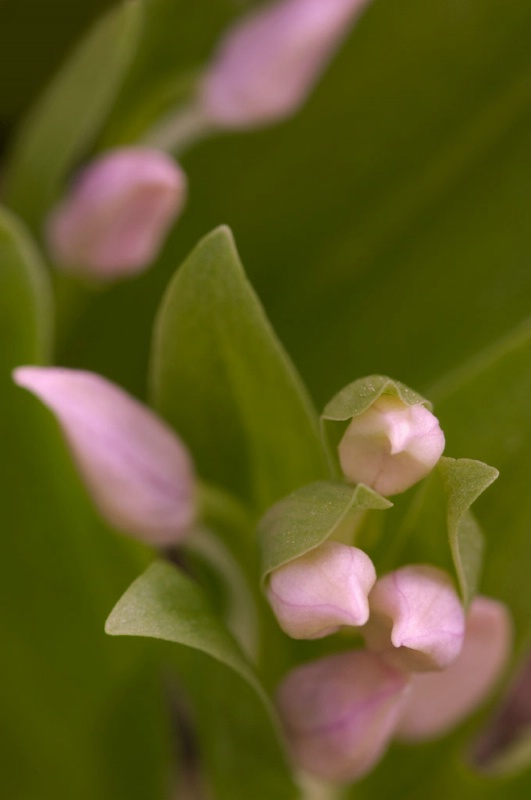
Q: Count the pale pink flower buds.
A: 8